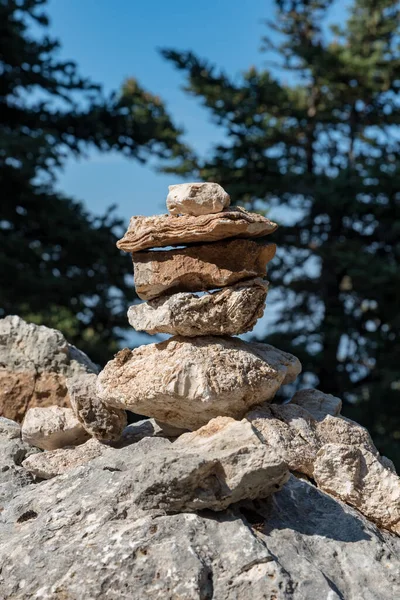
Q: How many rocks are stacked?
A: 5